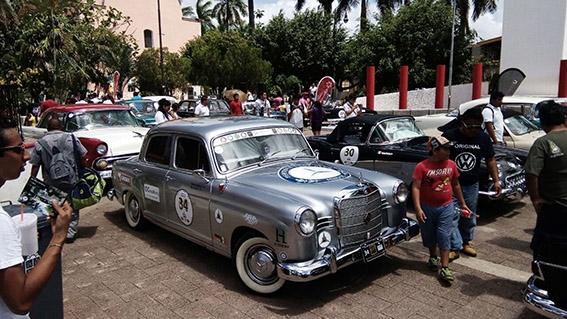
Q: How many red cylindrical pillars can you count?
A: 5